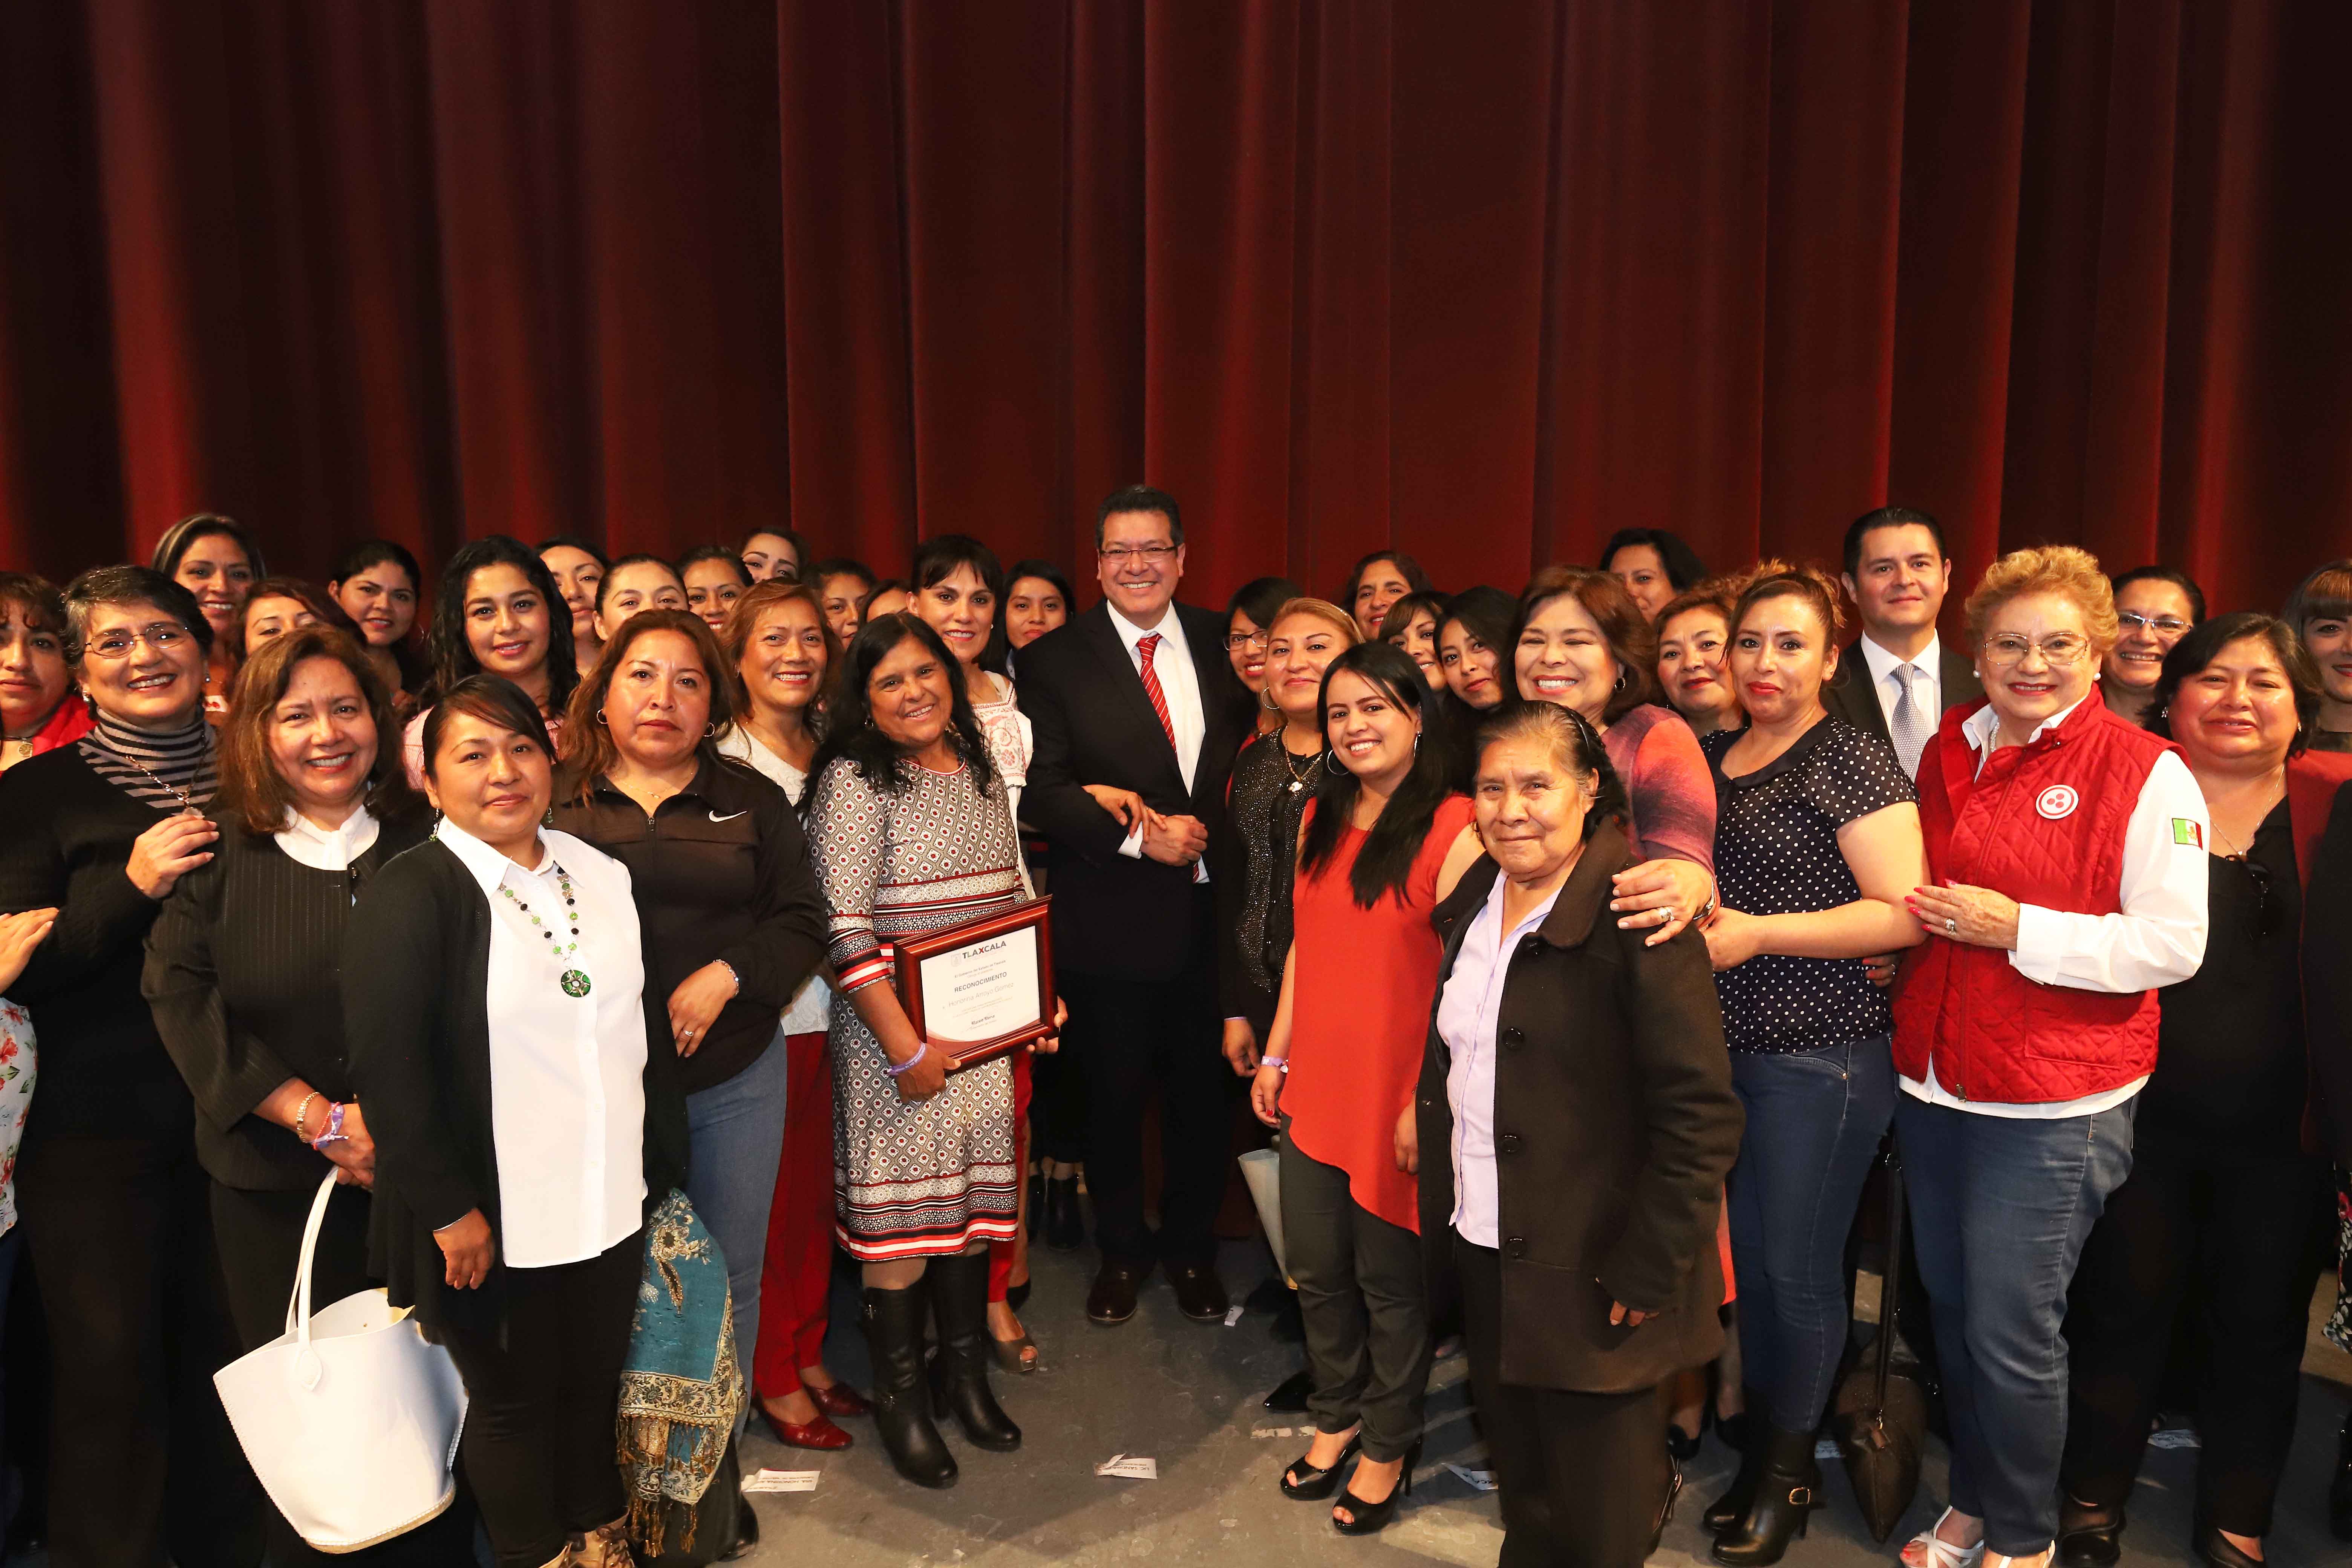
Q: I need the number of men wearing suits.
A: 2